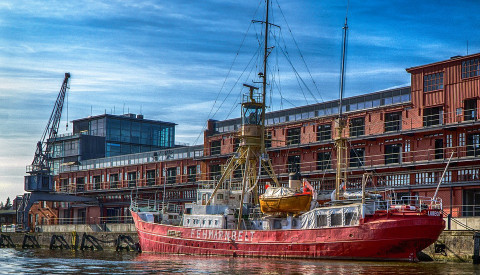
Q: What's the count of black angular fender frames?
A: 5